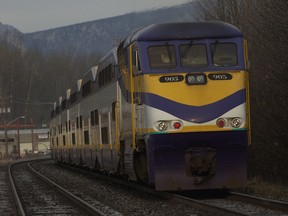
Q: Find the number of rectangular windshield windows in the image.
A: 3